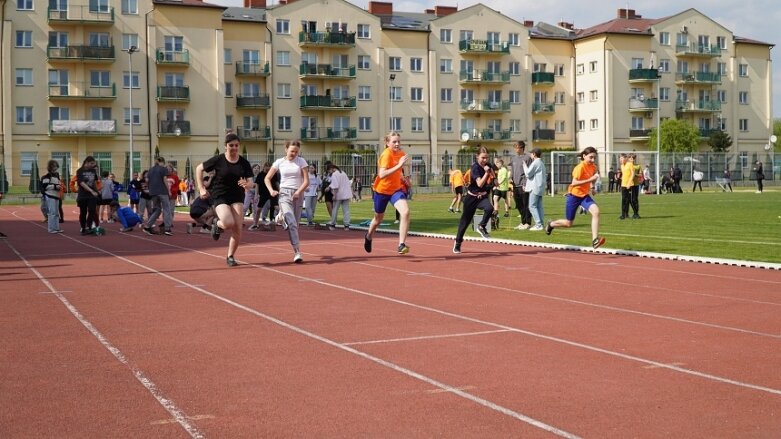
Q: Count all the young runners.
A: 5